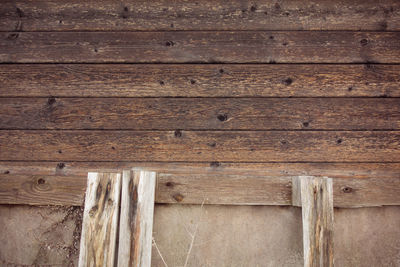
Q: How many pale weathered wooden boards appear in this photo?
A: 3